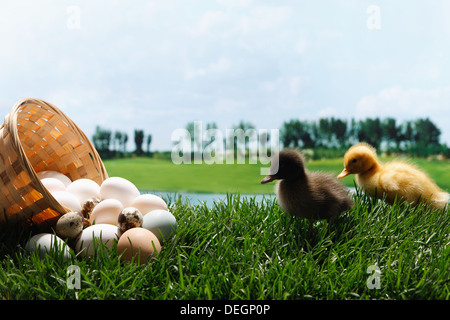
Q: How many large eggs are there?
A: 11